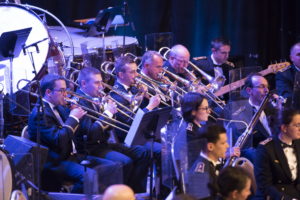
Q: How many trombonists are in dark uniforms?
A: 5